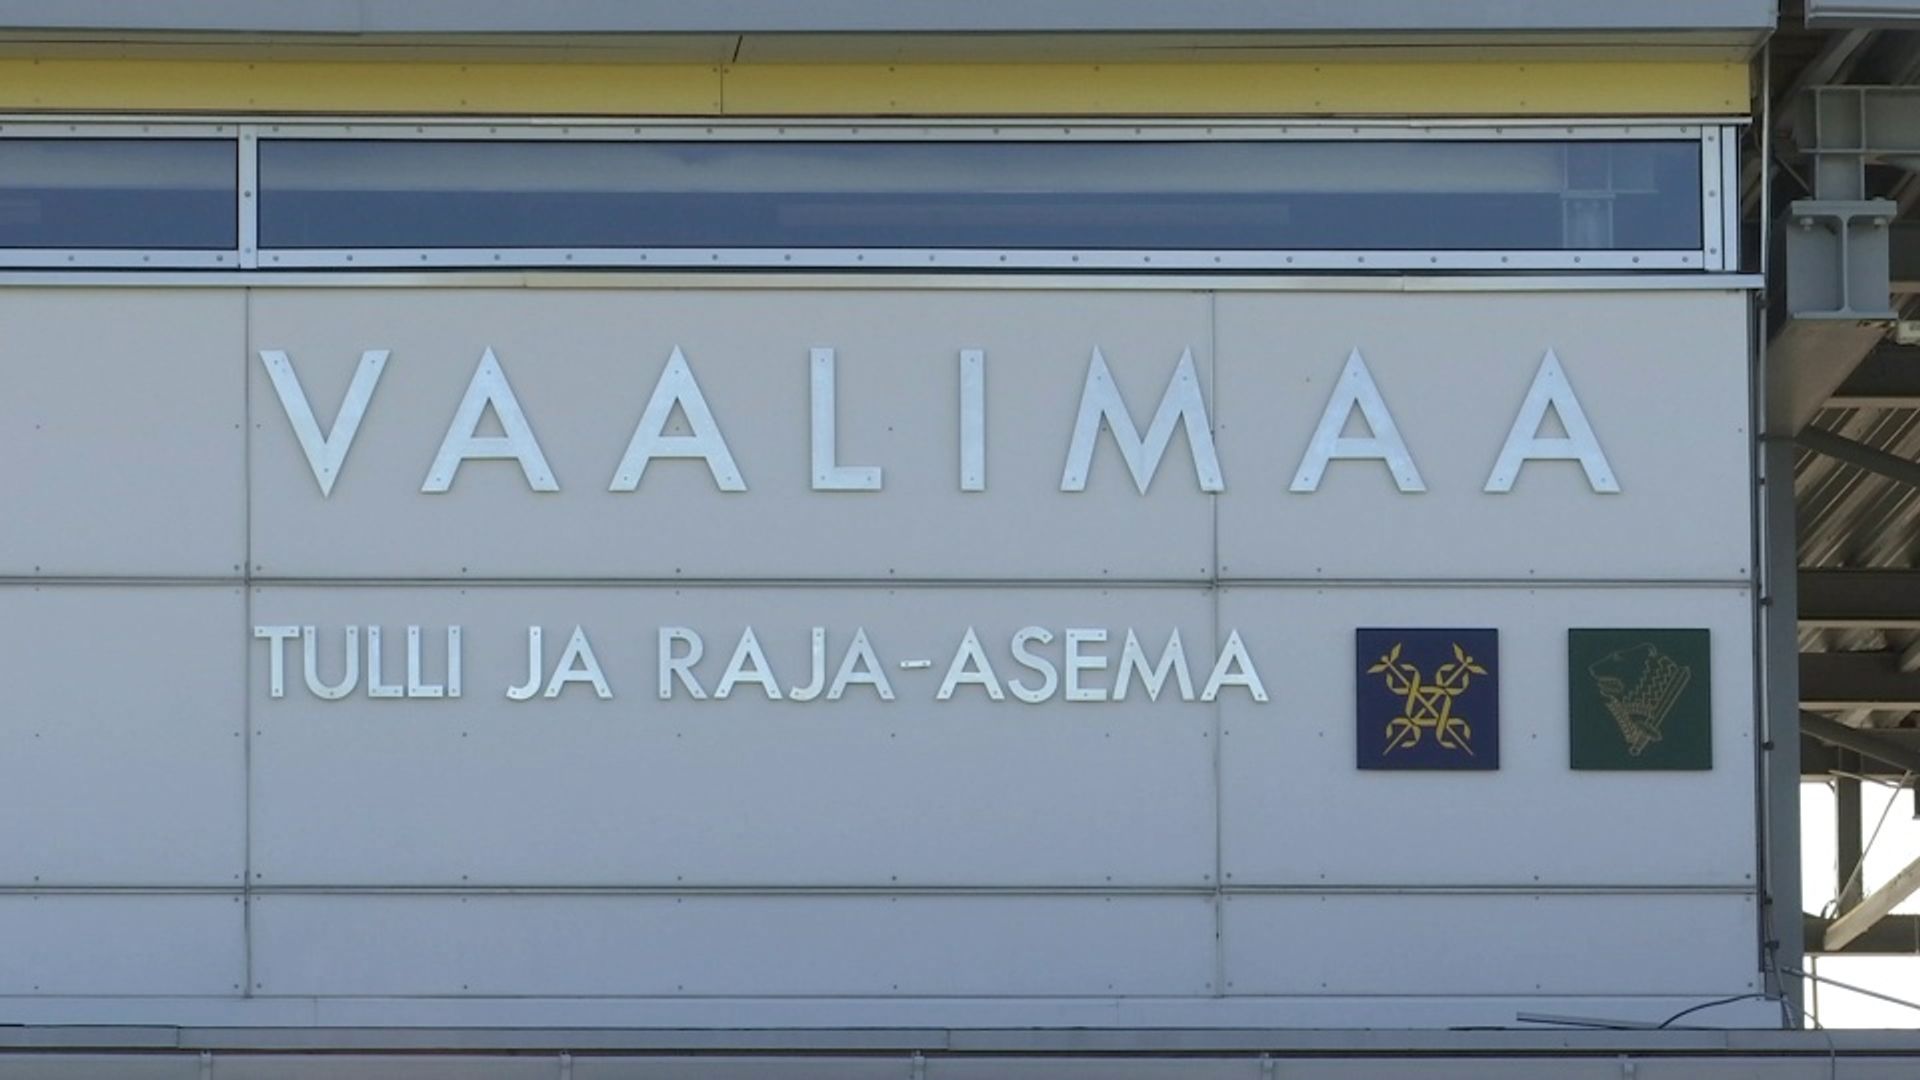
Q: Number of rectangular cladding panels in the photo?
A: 9